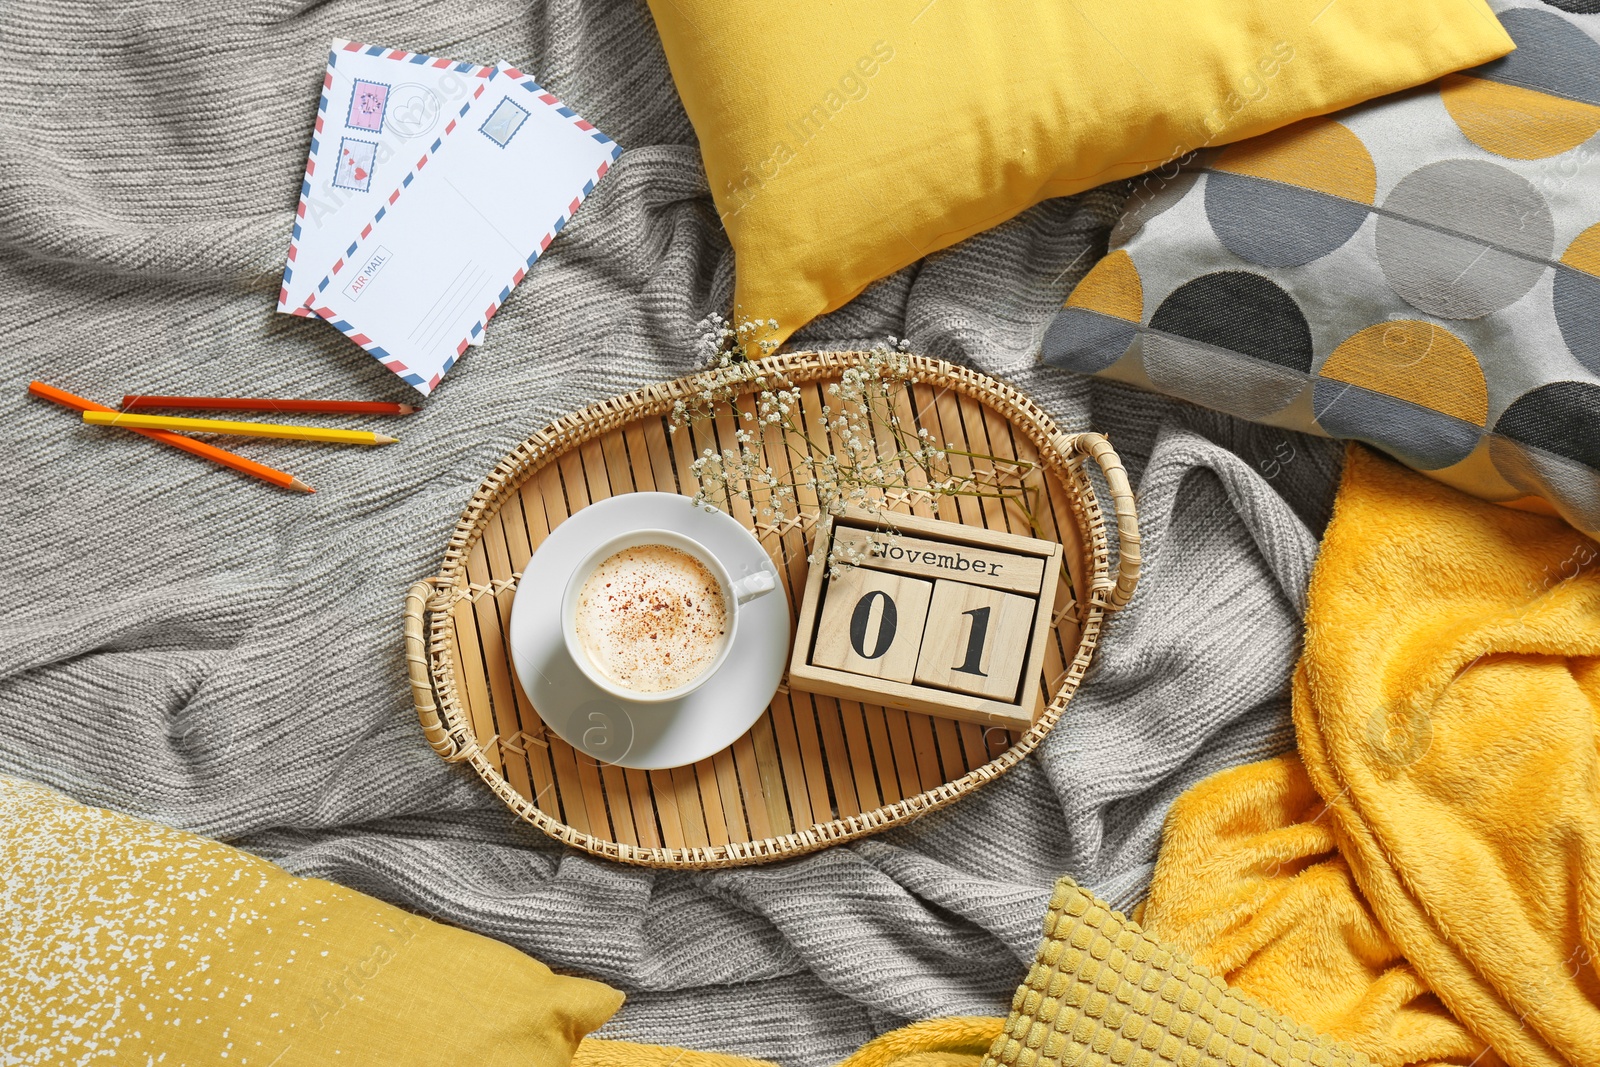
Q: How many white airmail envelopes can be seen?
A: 2